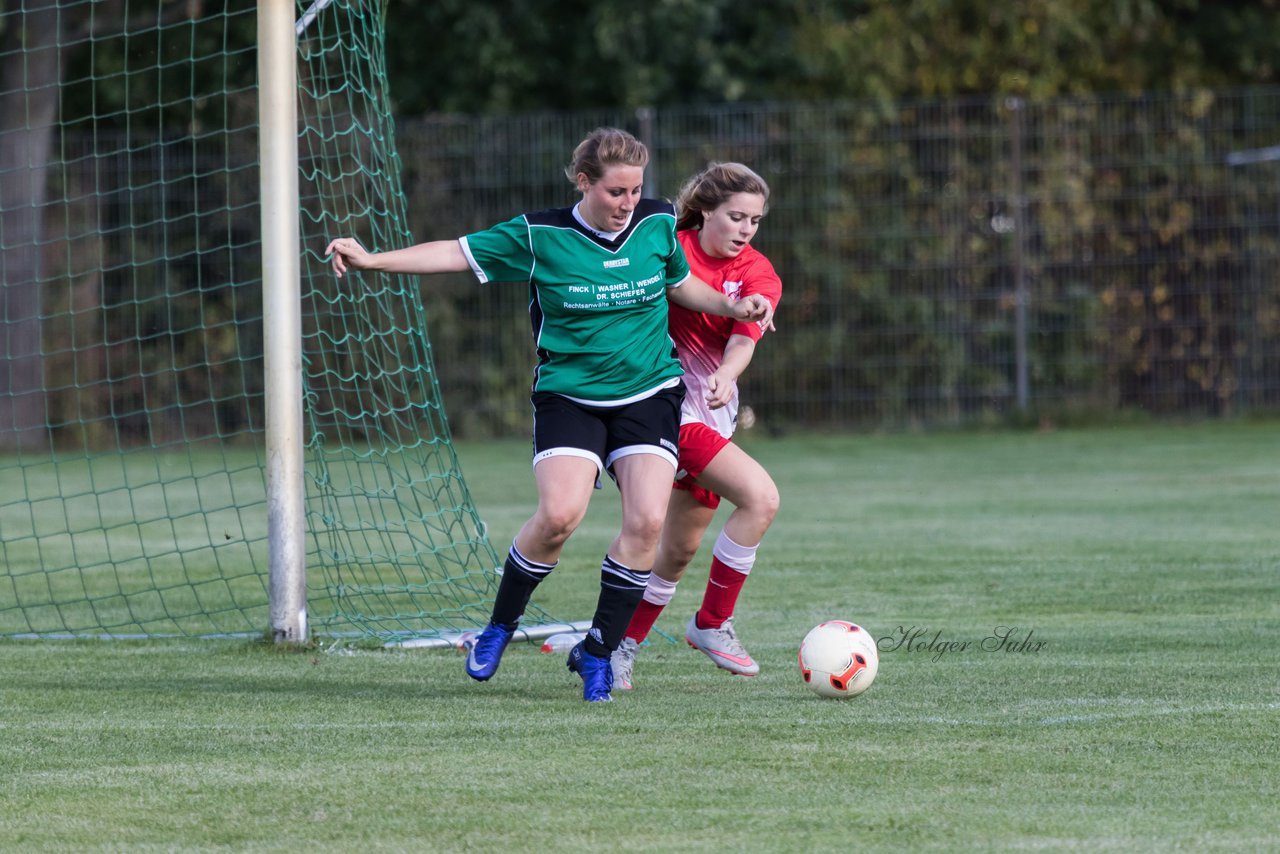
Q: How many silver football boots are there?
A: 2